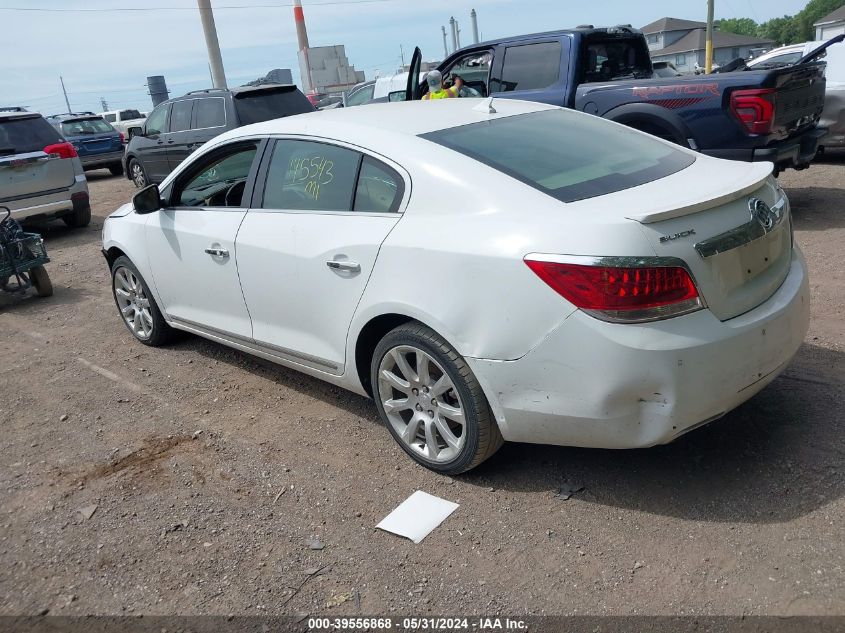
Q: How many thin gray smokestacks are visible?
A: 4